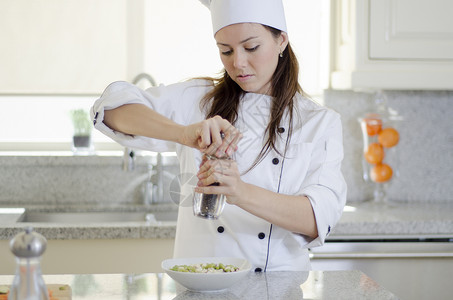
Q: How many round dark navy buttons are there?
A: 5